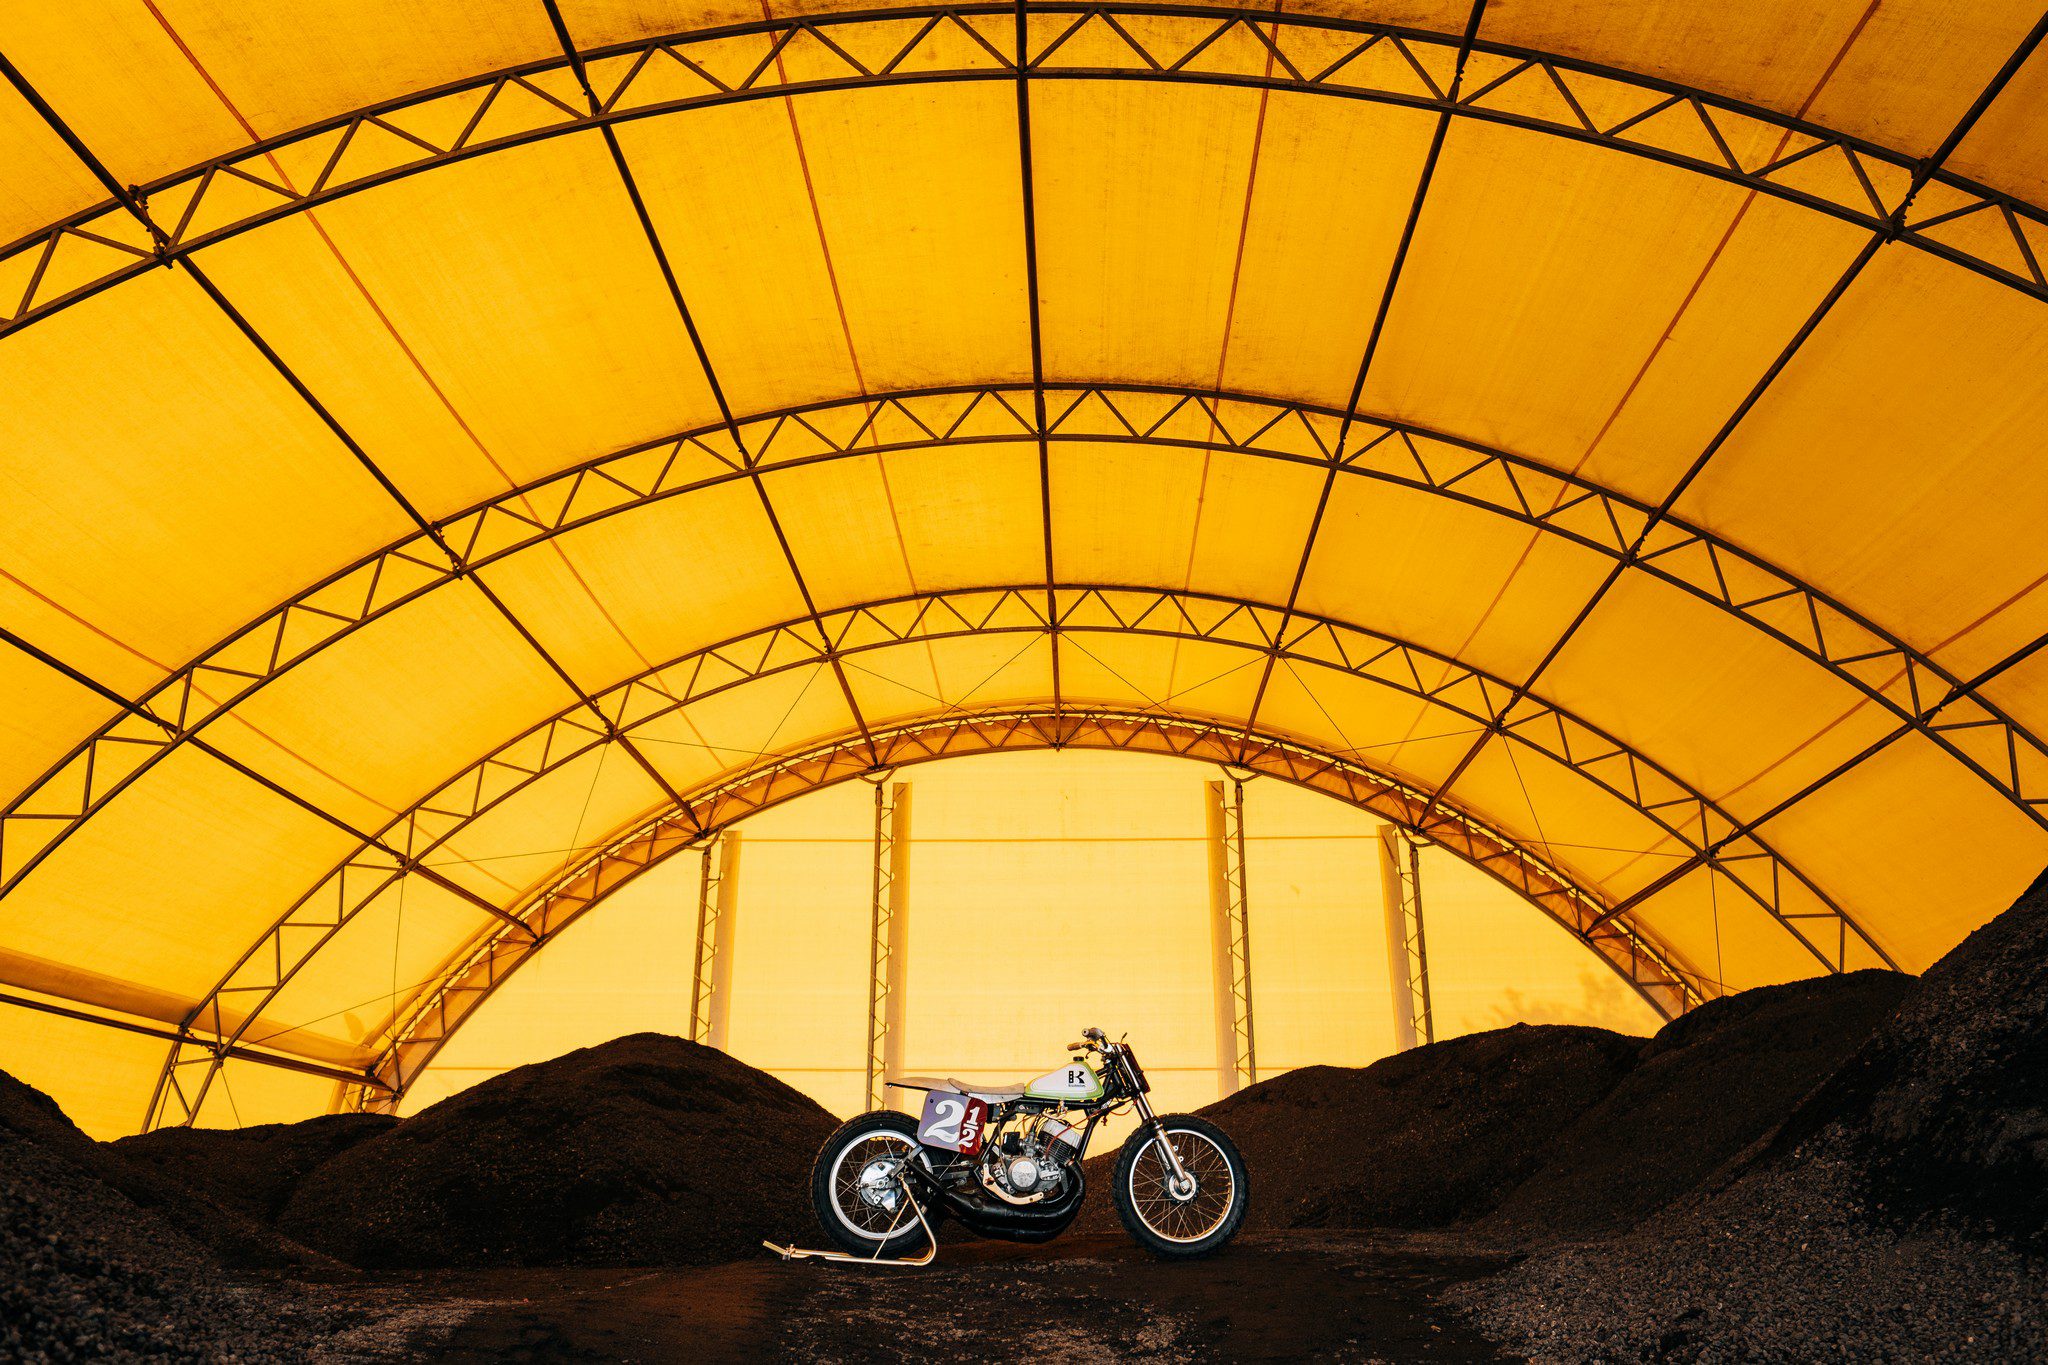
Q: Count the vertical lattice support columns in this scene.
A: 4